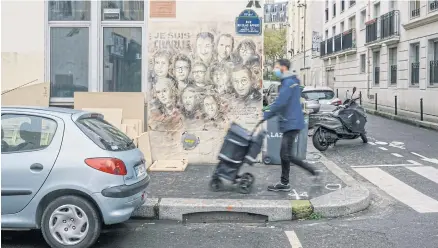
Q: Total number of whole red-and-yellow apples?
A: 0